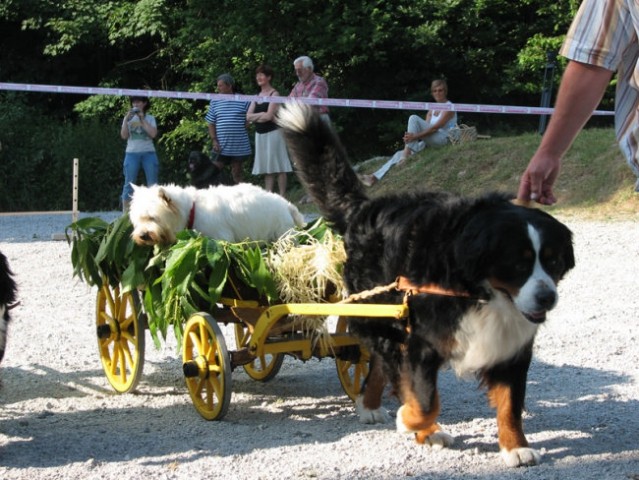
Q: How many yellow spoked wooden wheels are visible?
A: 4